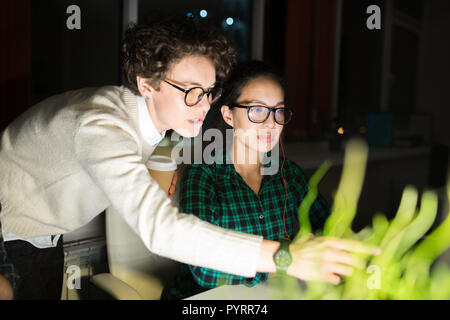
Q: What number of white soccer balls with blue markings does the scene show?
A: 0